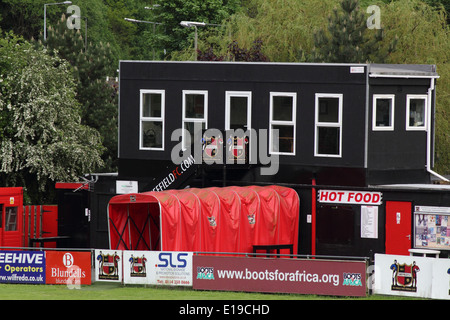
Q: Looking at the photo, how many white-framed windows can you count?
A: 7